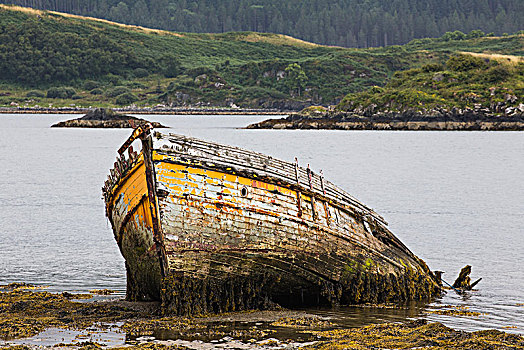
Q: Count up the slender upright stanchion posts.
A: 3